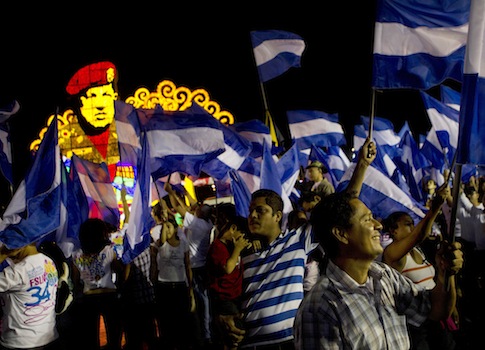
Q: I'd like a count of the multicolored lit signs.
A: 1